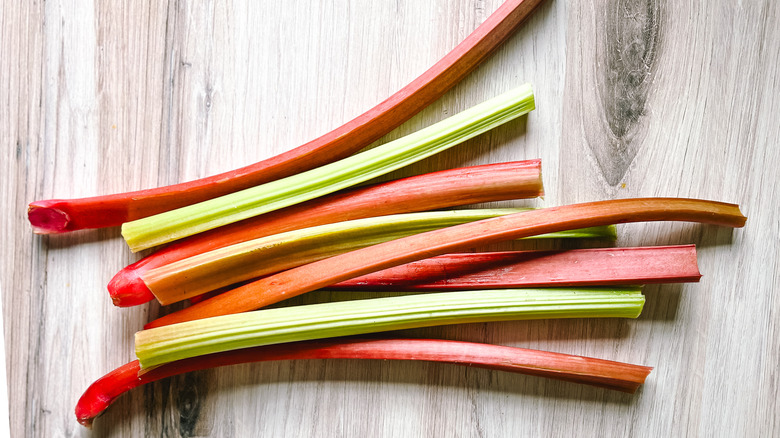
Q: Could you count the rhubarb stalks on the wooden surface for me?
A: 8